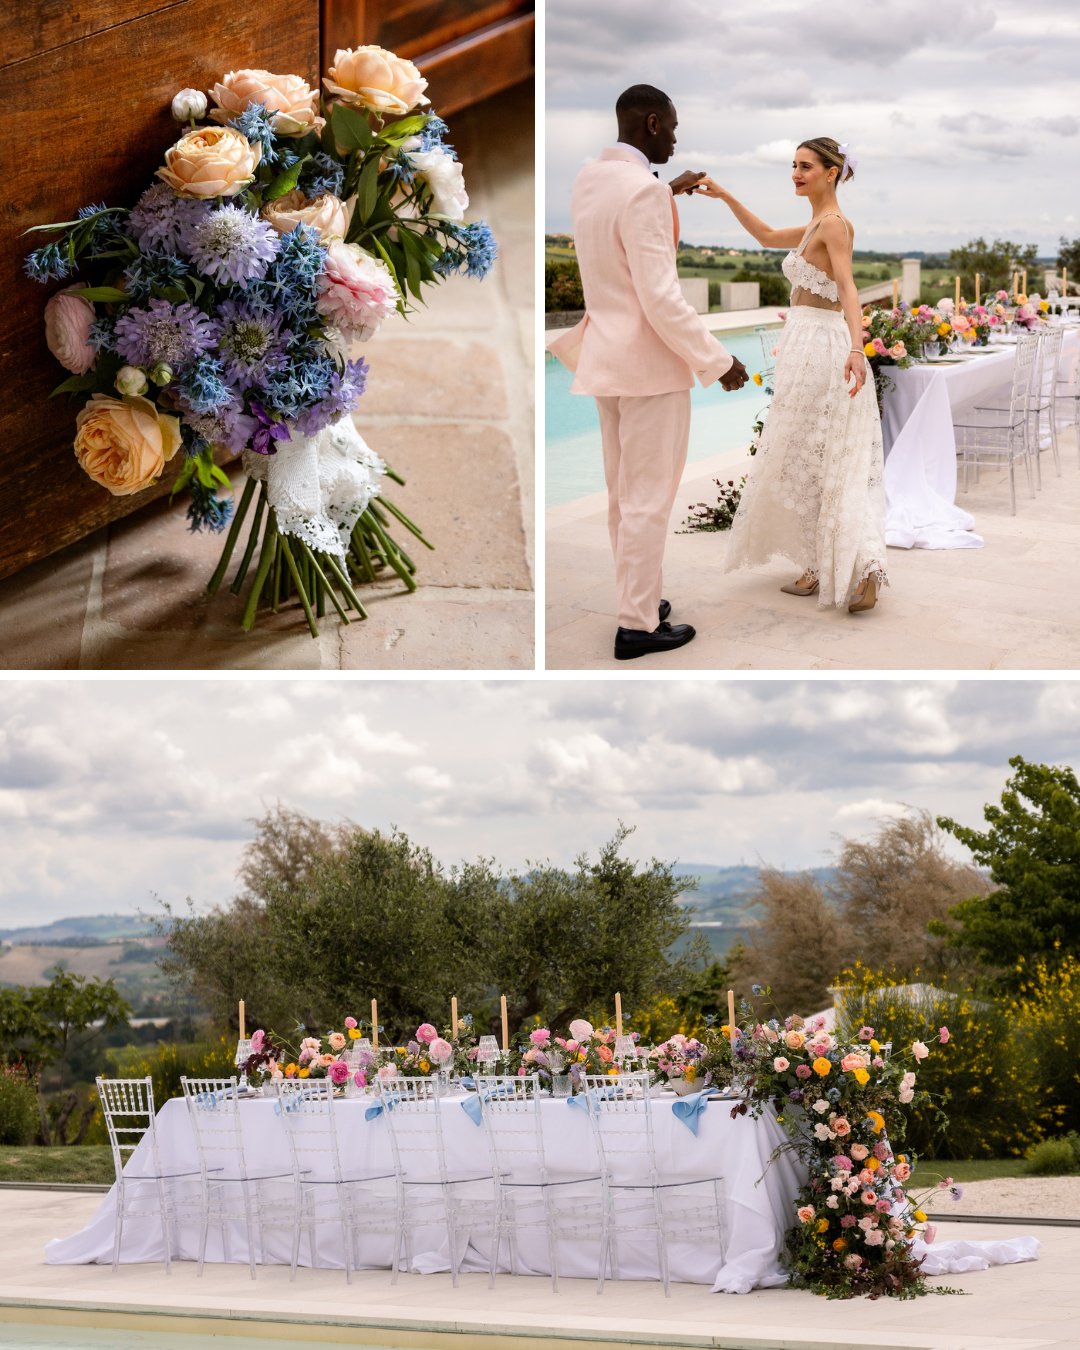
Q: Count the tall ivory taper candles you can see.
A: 12